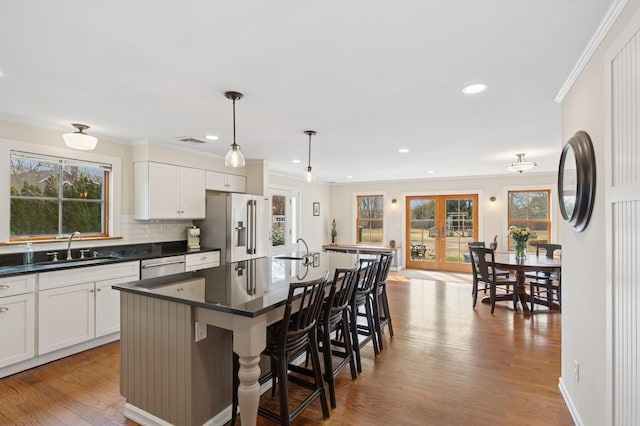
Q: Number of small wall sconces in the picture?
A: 2